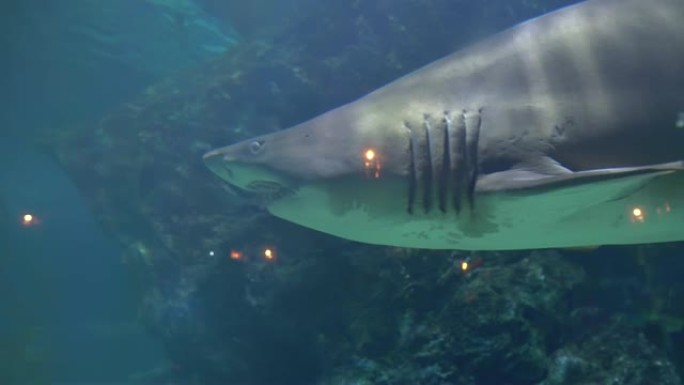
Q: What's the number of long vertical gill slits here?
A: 5